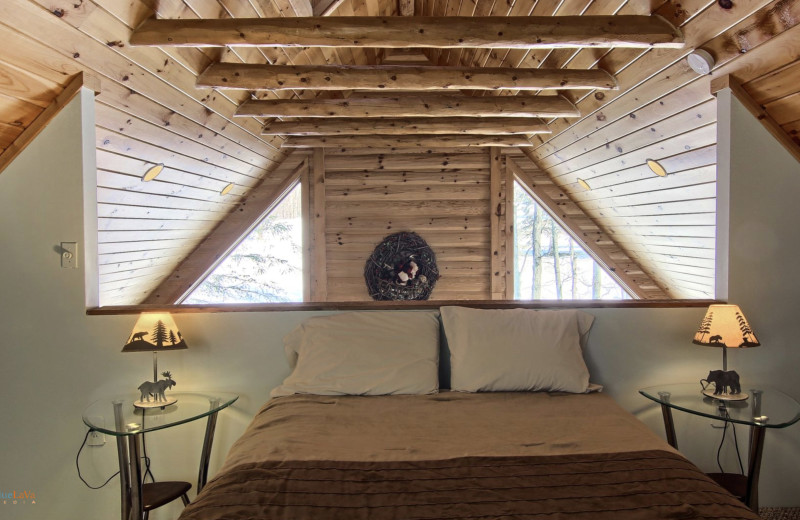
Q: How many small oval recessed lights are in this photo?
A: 4